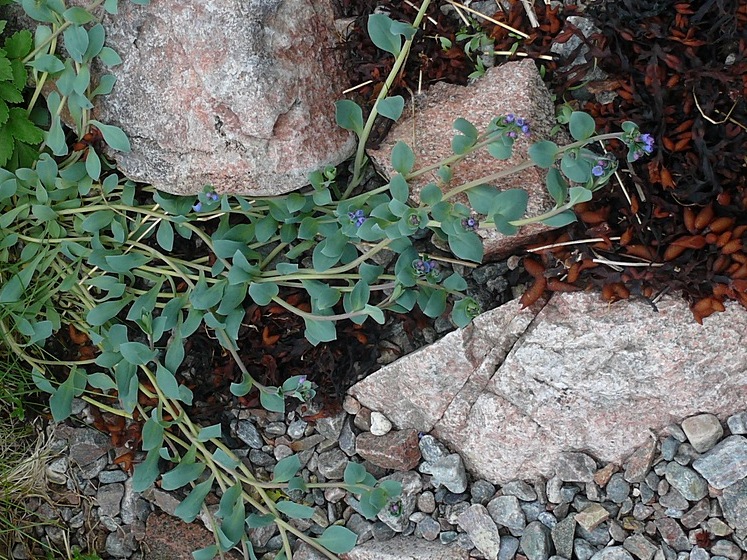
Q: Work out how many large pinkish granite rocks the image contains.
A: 3